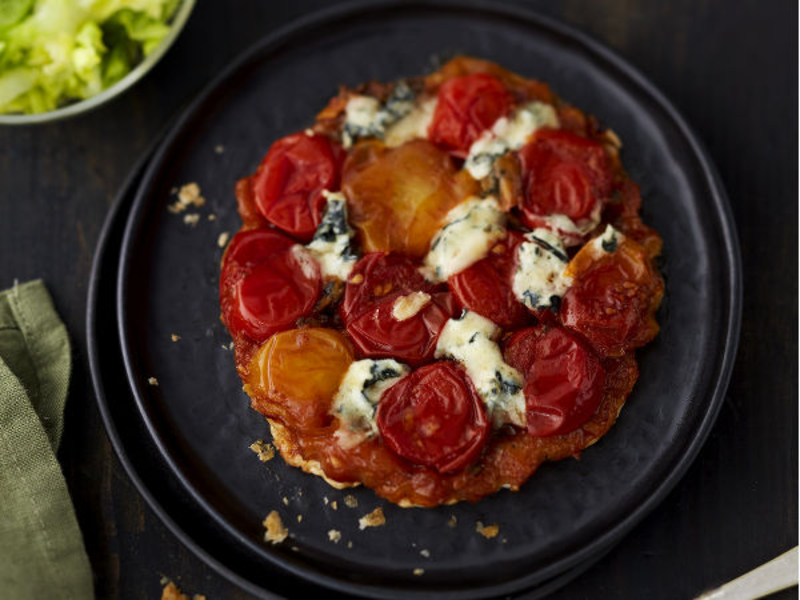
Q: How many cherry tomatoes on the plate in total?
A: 11